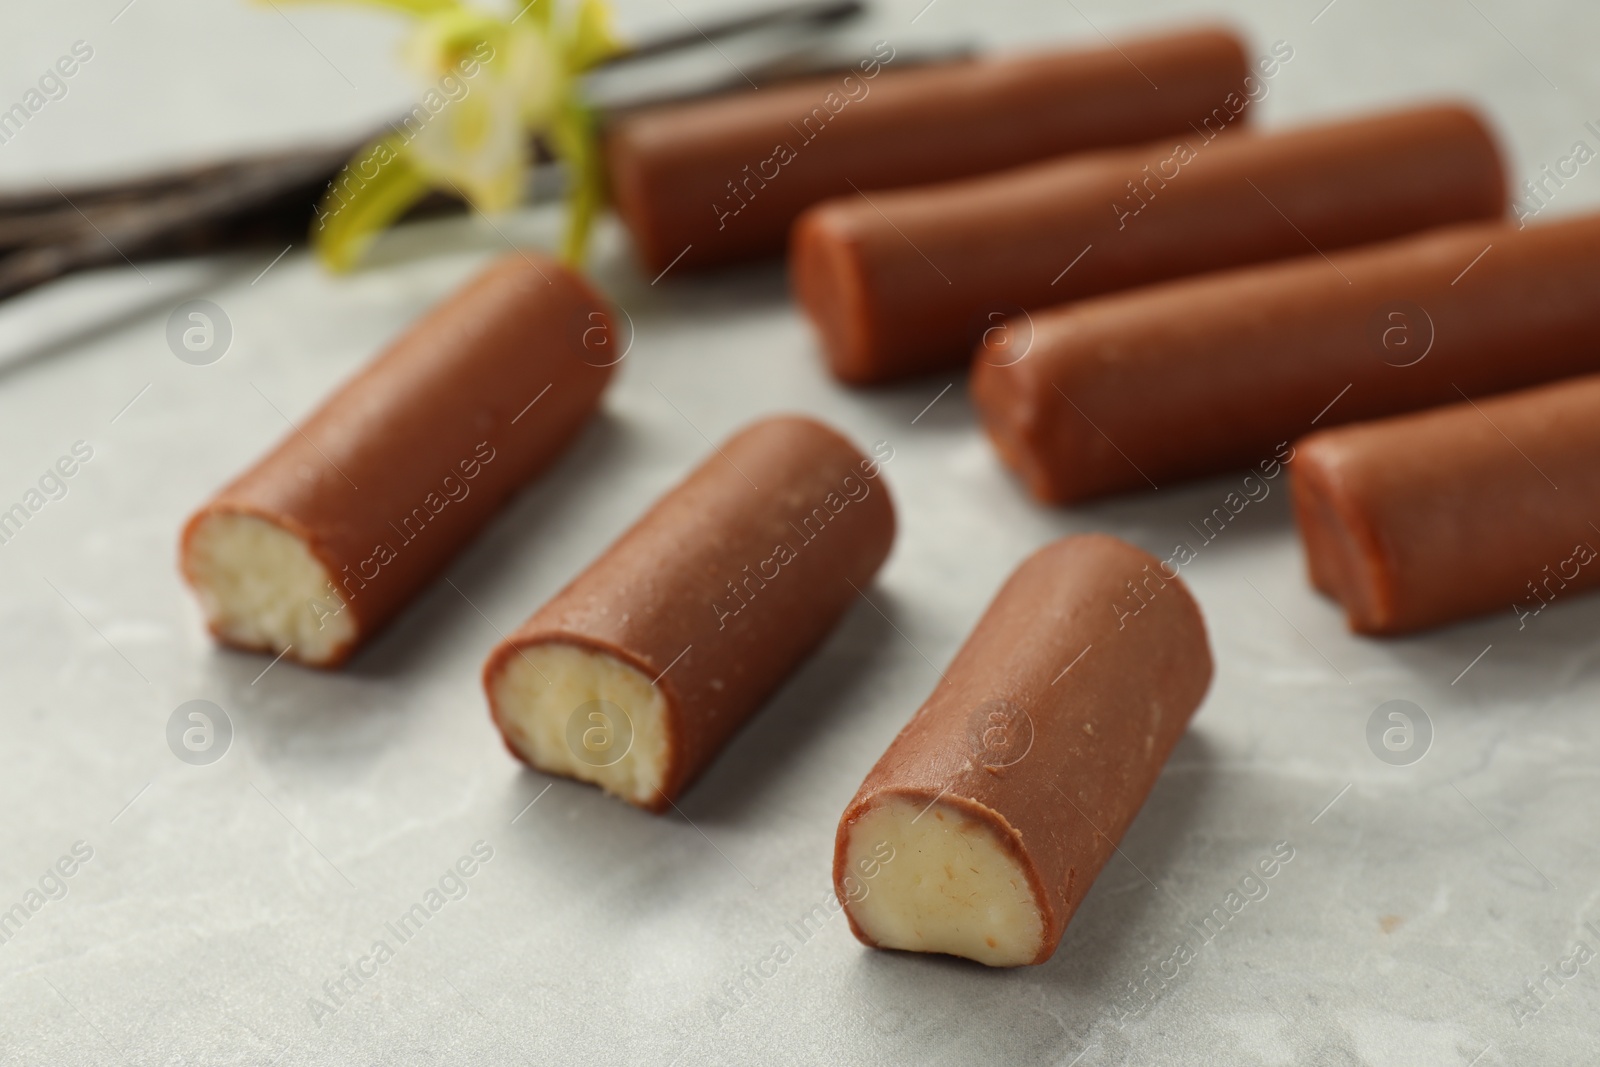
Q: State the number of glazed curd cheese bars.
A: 7